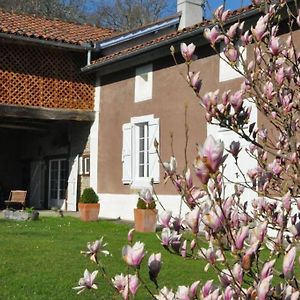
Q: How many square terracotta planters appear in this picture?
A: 2